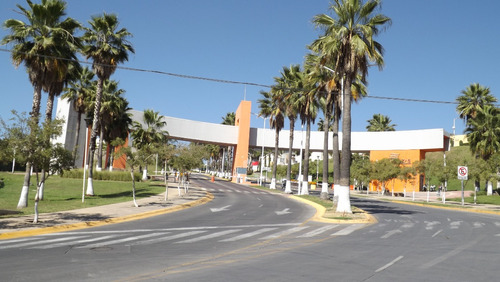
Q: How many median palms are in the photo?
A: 6